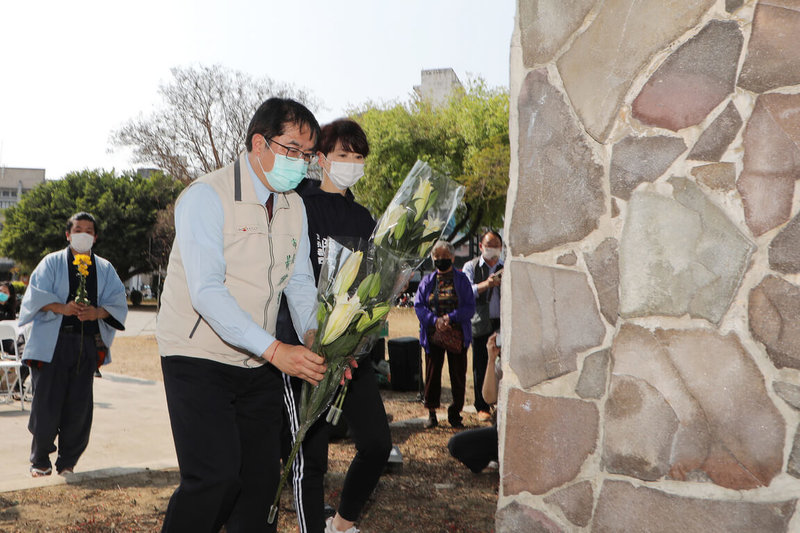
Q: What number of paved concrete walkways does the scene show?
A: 1